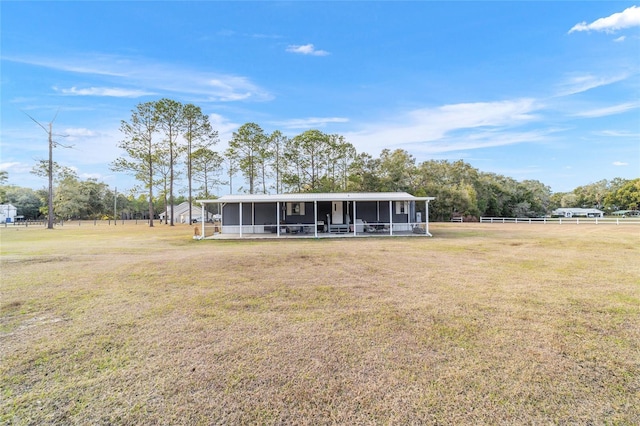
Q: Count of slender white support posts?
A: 7